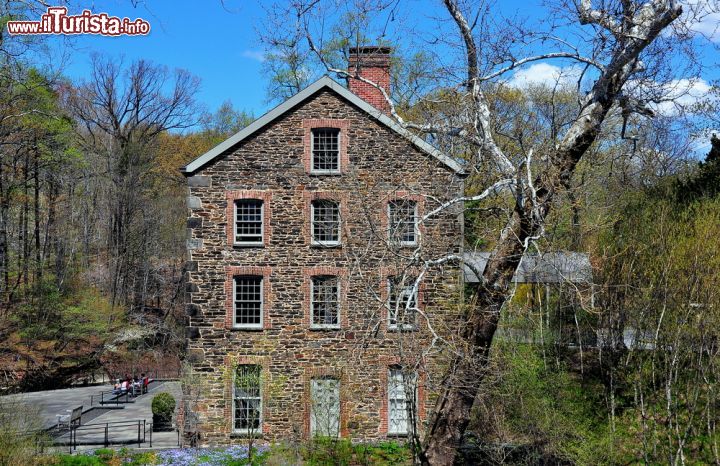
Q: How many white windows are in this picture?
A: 9